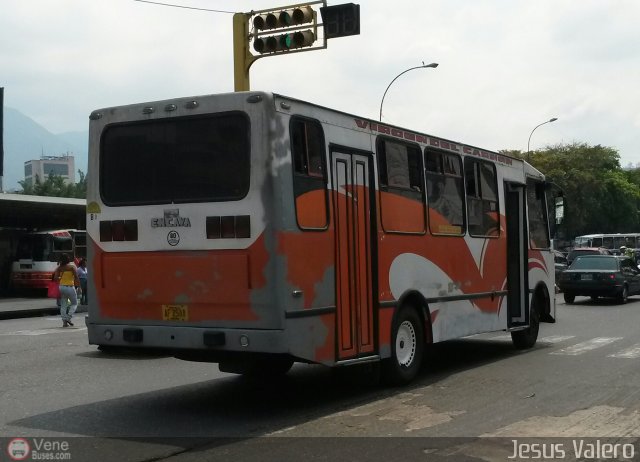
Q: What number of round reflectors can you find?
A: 2